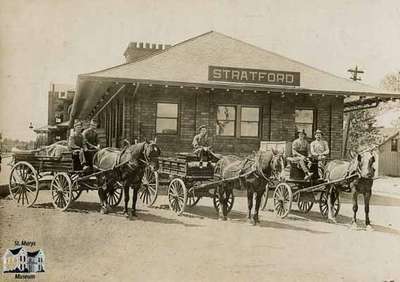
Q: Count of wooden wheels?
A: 12